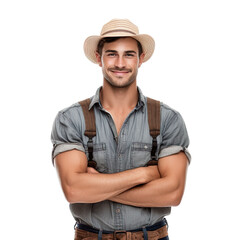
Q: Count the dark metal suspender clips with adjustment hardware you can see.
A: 2